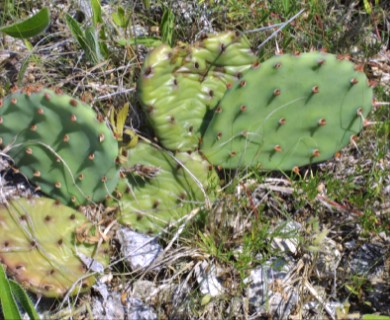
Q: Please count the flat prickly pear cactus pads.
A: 5